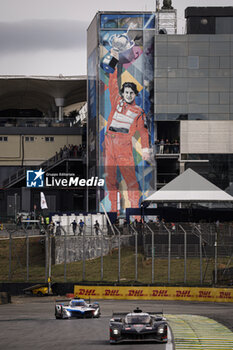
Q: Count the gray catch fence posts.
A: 13